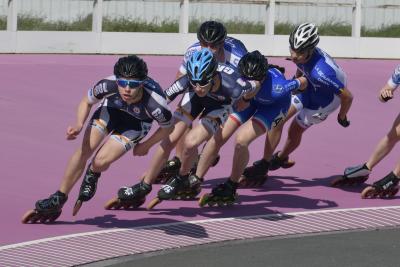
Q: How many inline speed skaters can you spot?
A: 6